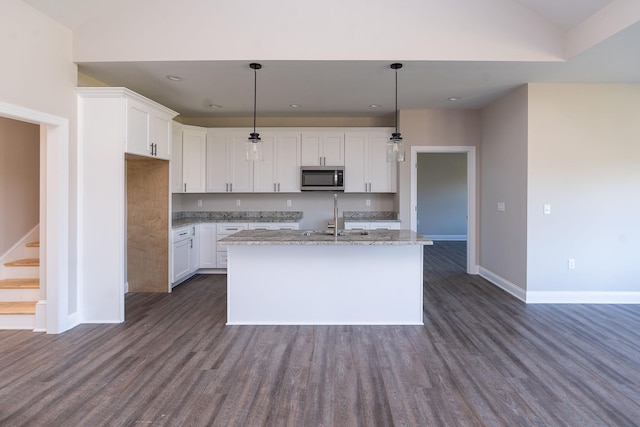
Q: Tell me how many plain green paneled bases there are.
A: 0